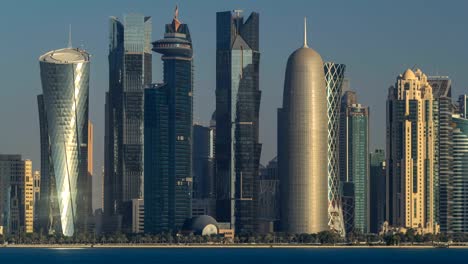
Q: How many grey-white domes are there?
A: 1